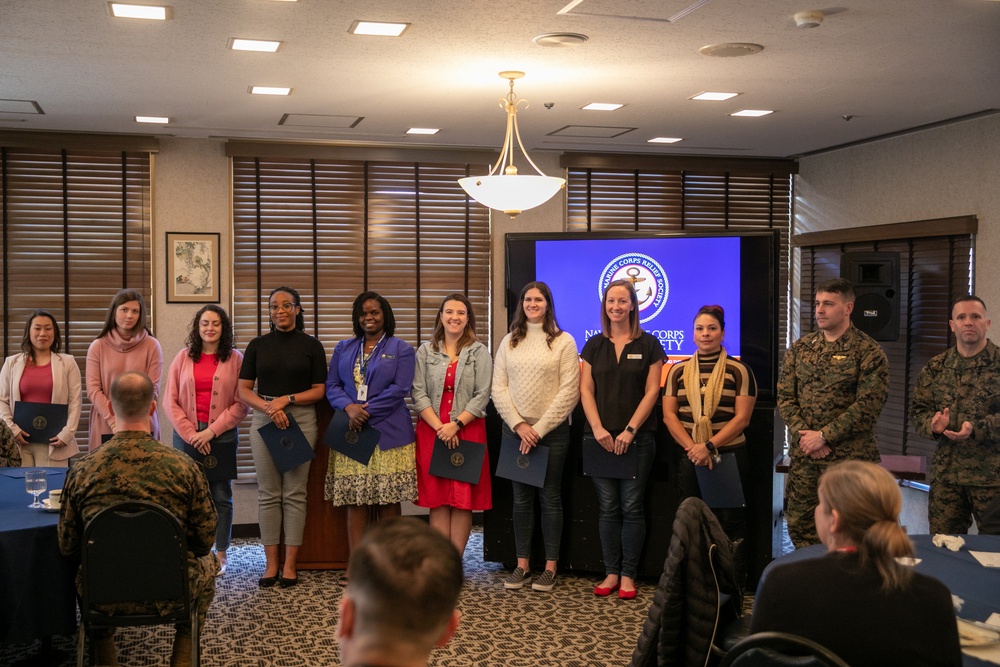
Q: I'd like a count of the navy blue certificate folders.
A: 9